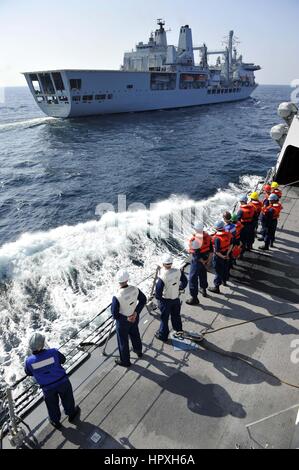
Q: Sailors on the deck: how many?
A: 12